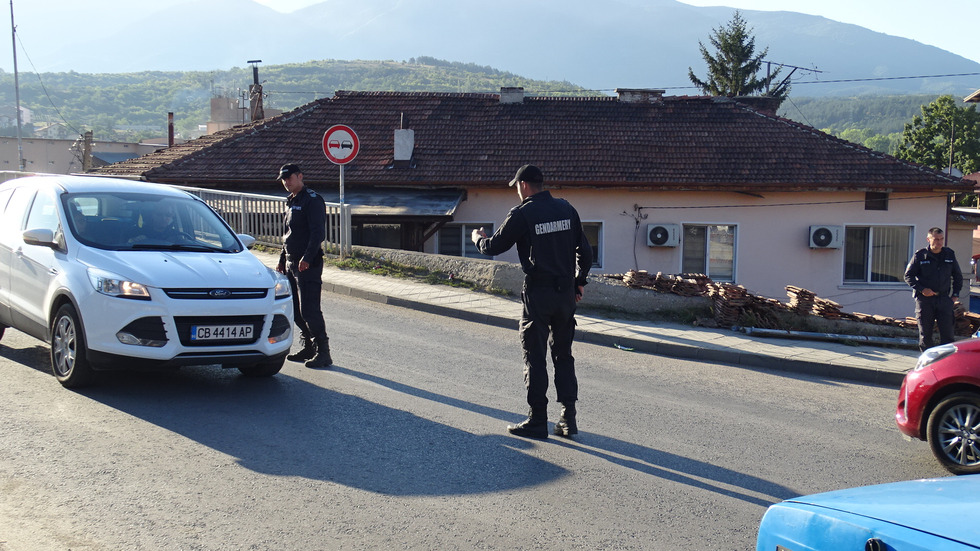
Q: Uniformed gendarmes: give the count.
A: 3